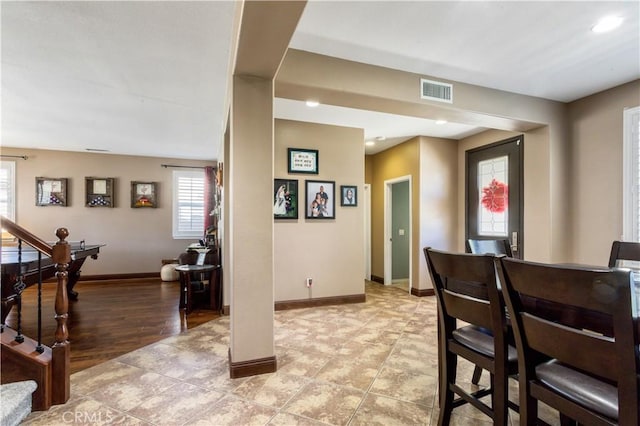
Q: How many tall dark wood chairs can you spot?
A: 4